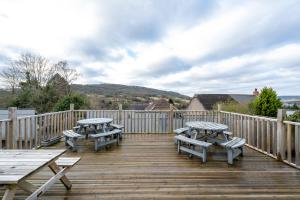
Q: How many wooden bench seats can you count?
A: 9